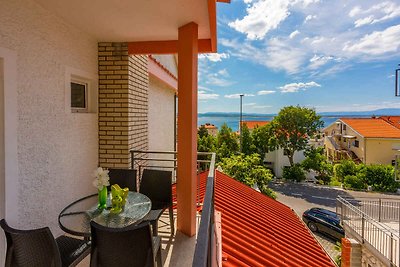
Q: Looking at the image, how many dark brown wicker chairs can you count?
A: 4